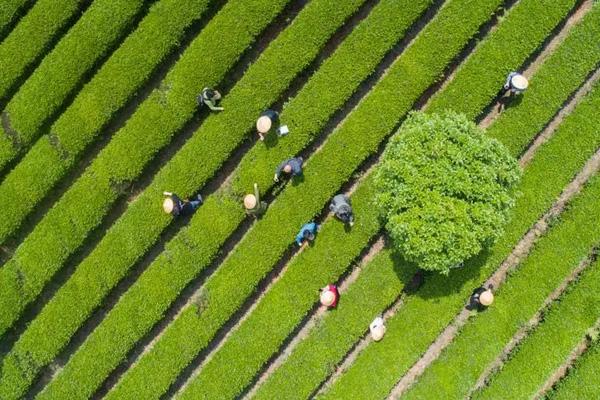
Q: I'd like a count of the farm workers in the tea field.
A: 11